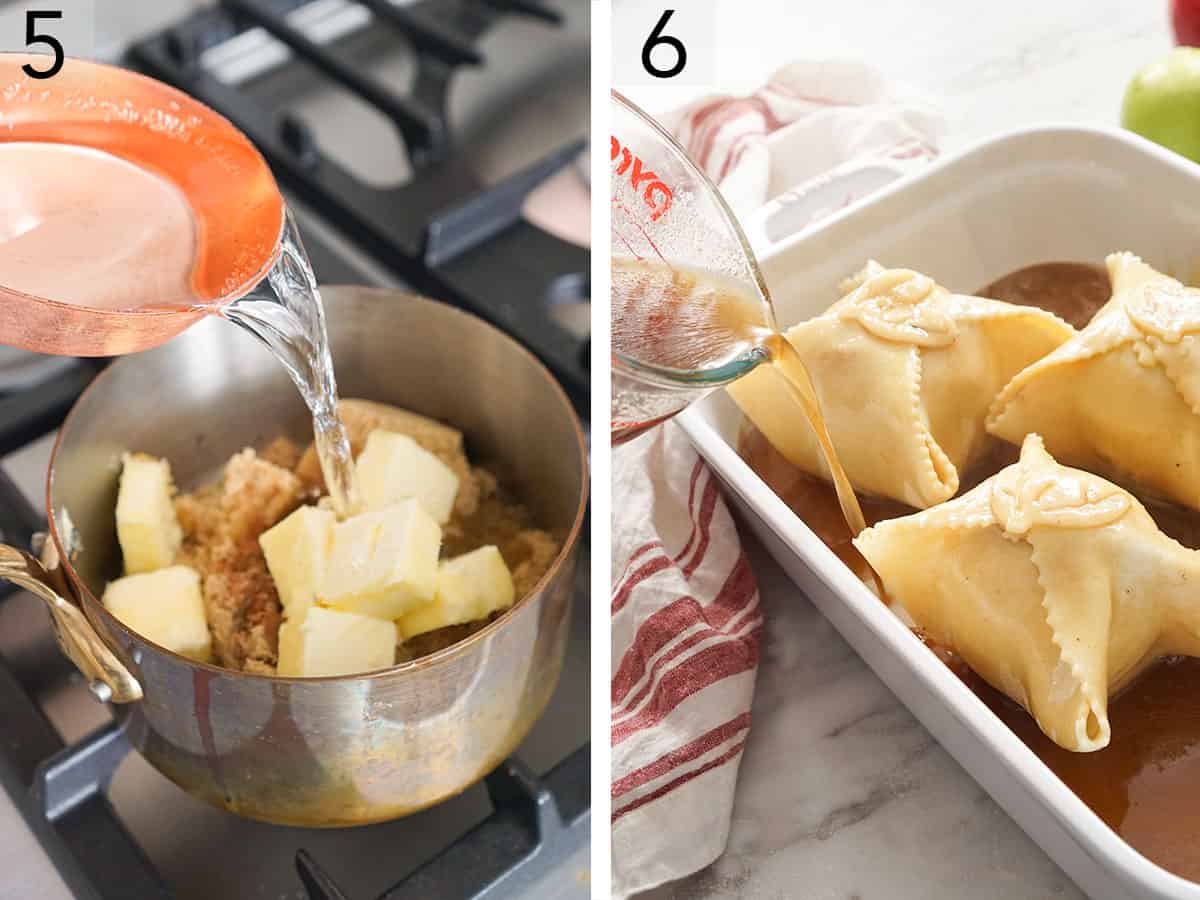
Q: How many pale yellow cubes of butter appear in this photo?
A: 7